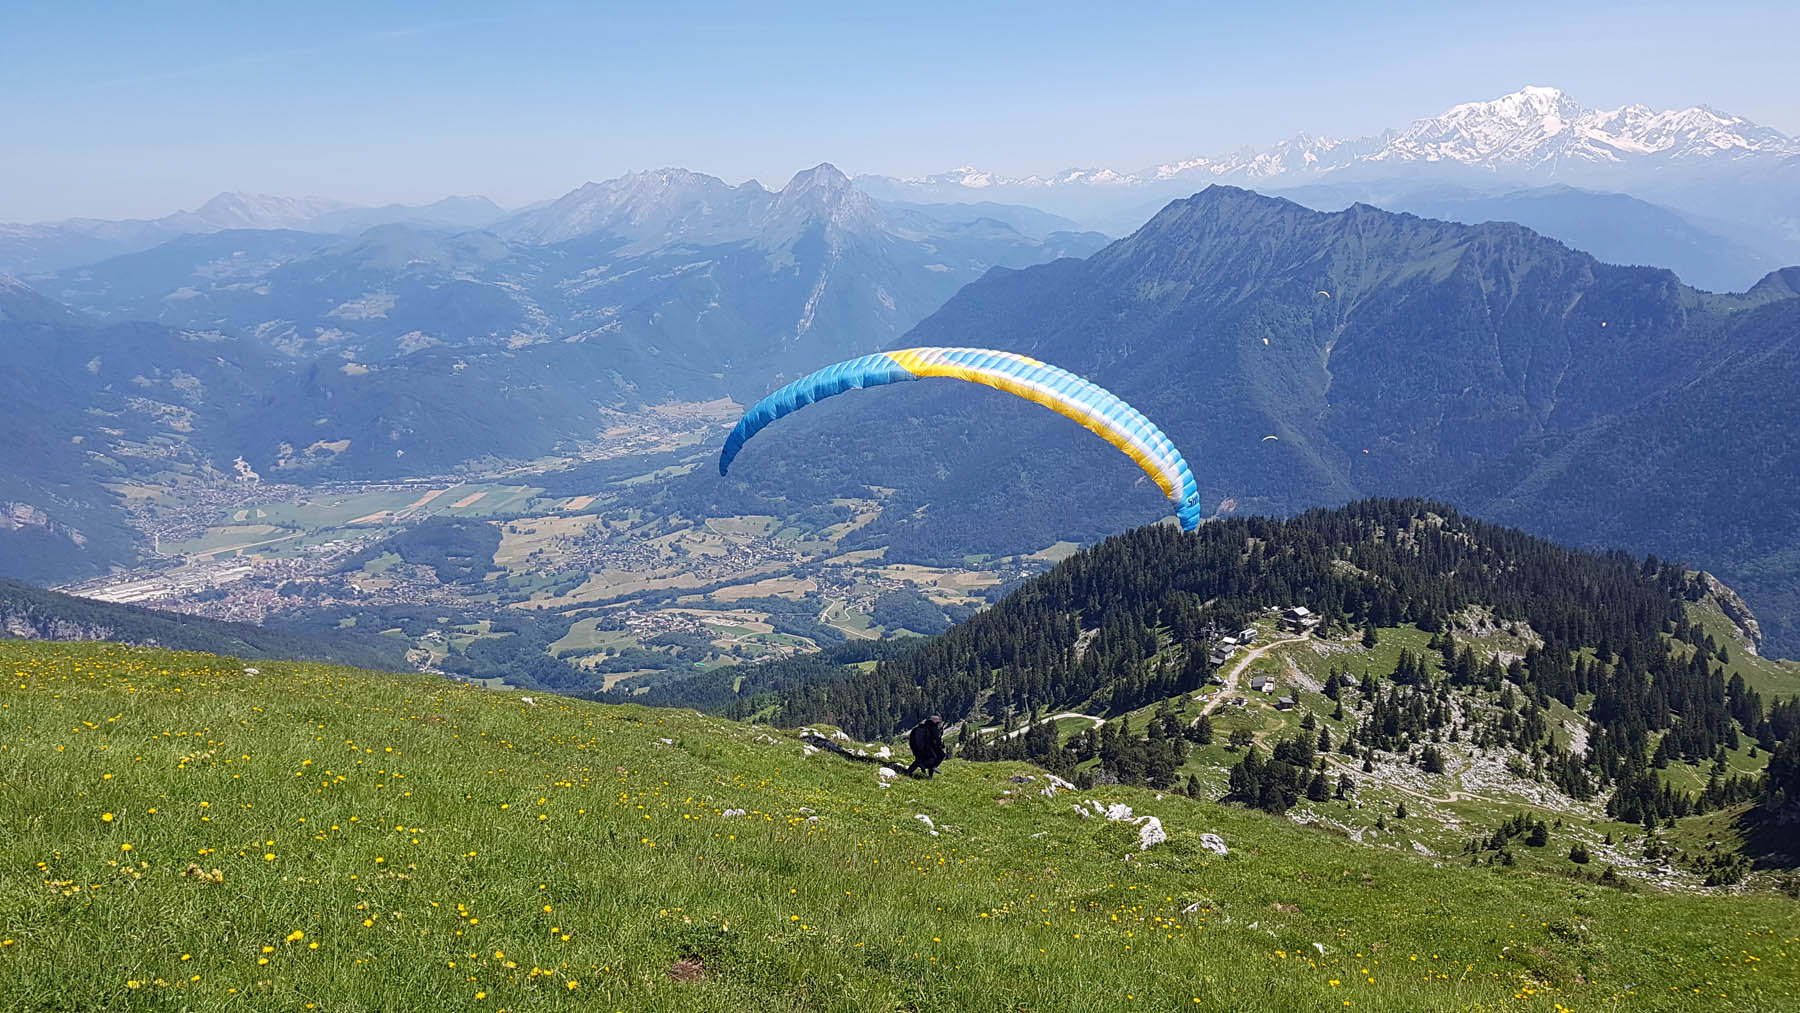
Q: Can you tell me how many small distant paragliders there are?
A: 5